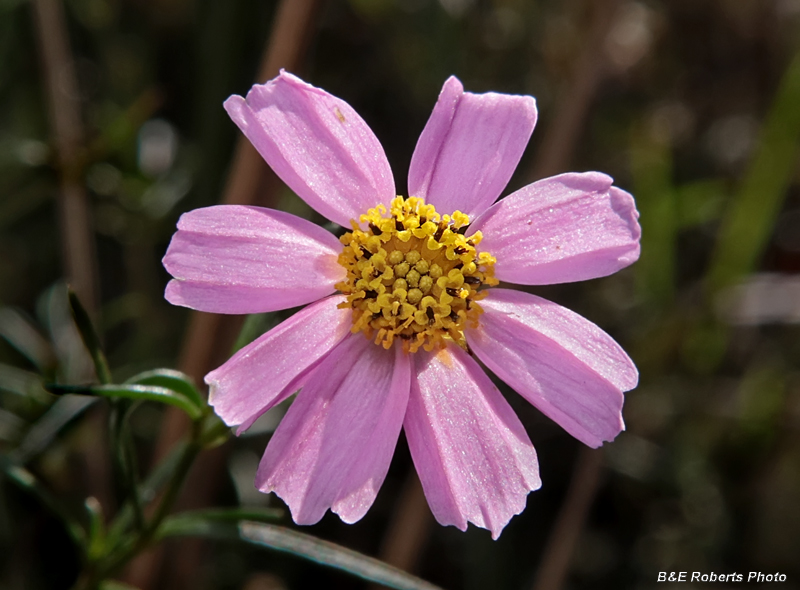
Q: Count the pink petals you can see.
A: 8